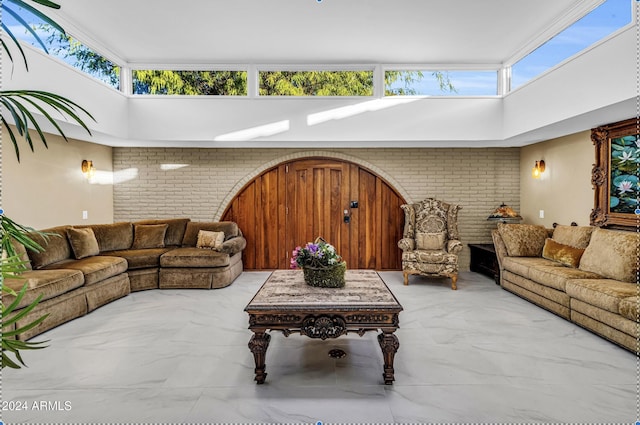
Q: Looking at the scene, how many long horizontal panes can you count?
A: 5